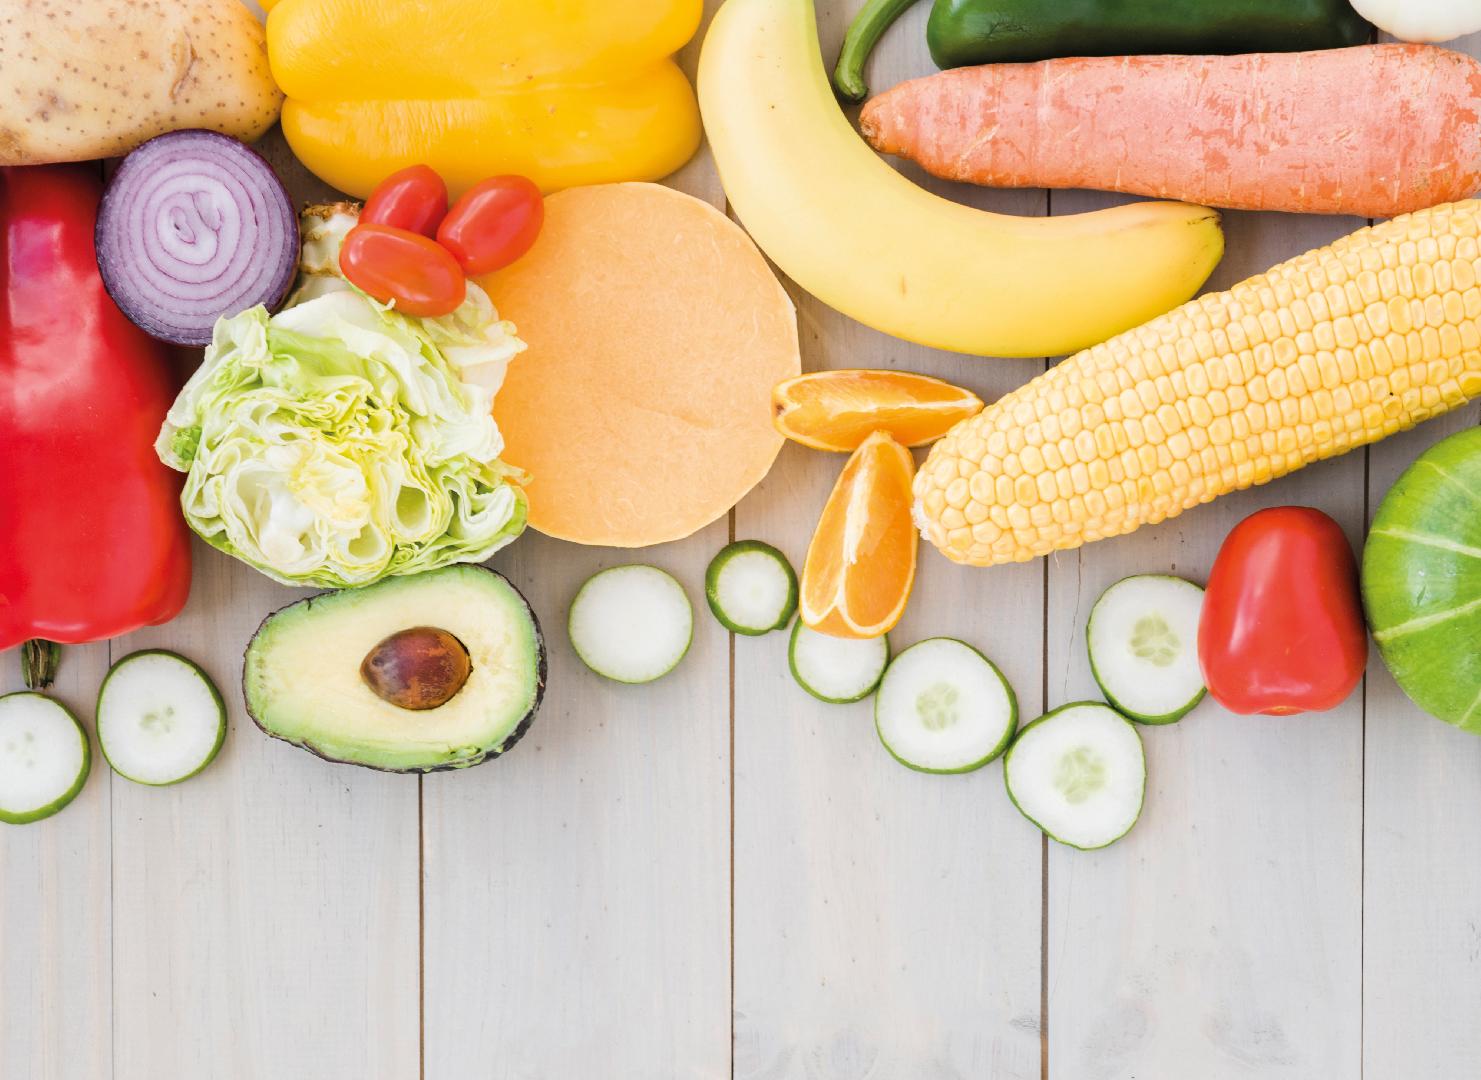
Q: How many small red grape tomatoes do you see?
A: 3